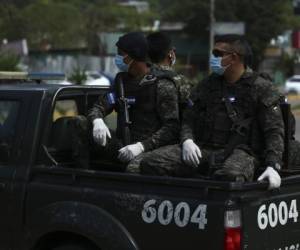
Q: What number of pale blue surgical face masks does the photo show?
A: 2